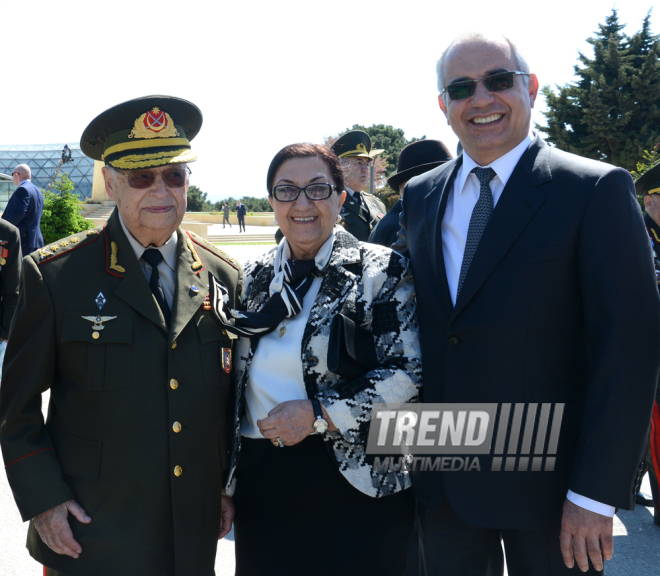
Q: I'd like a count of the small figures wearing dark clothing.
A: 2